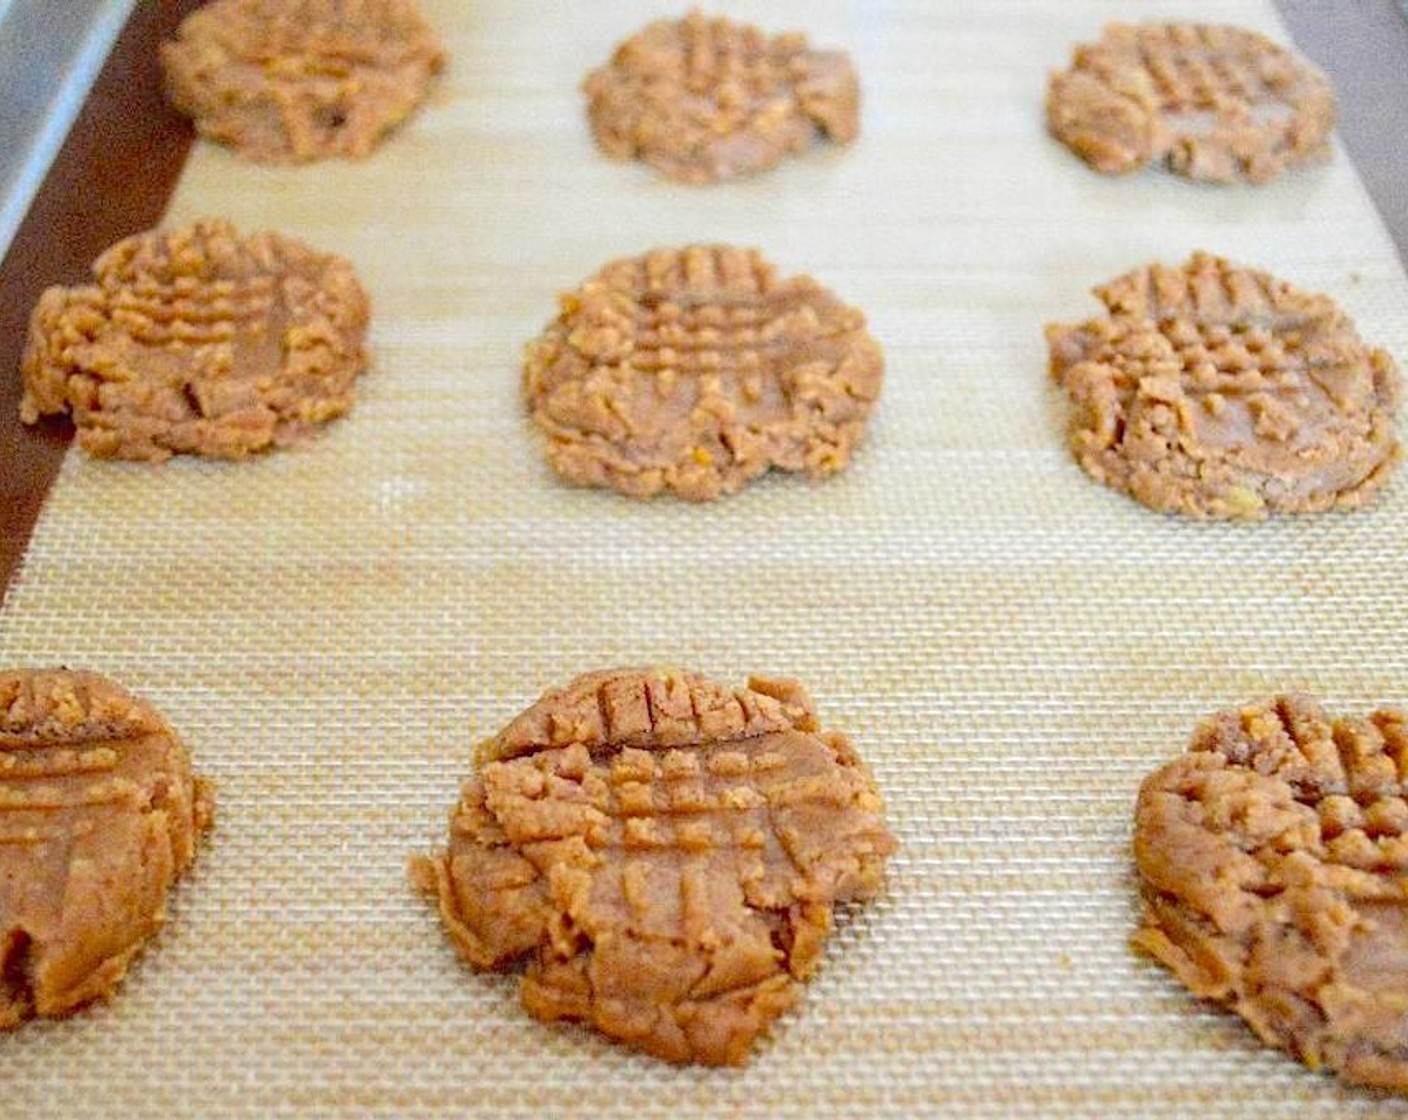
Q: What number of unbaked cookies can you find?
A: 9